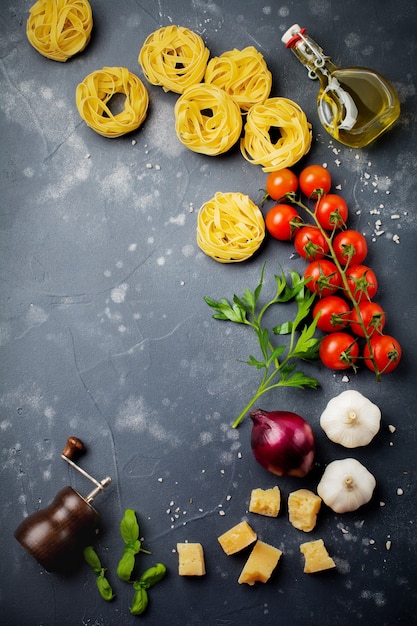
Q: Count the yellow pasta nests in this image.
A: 7